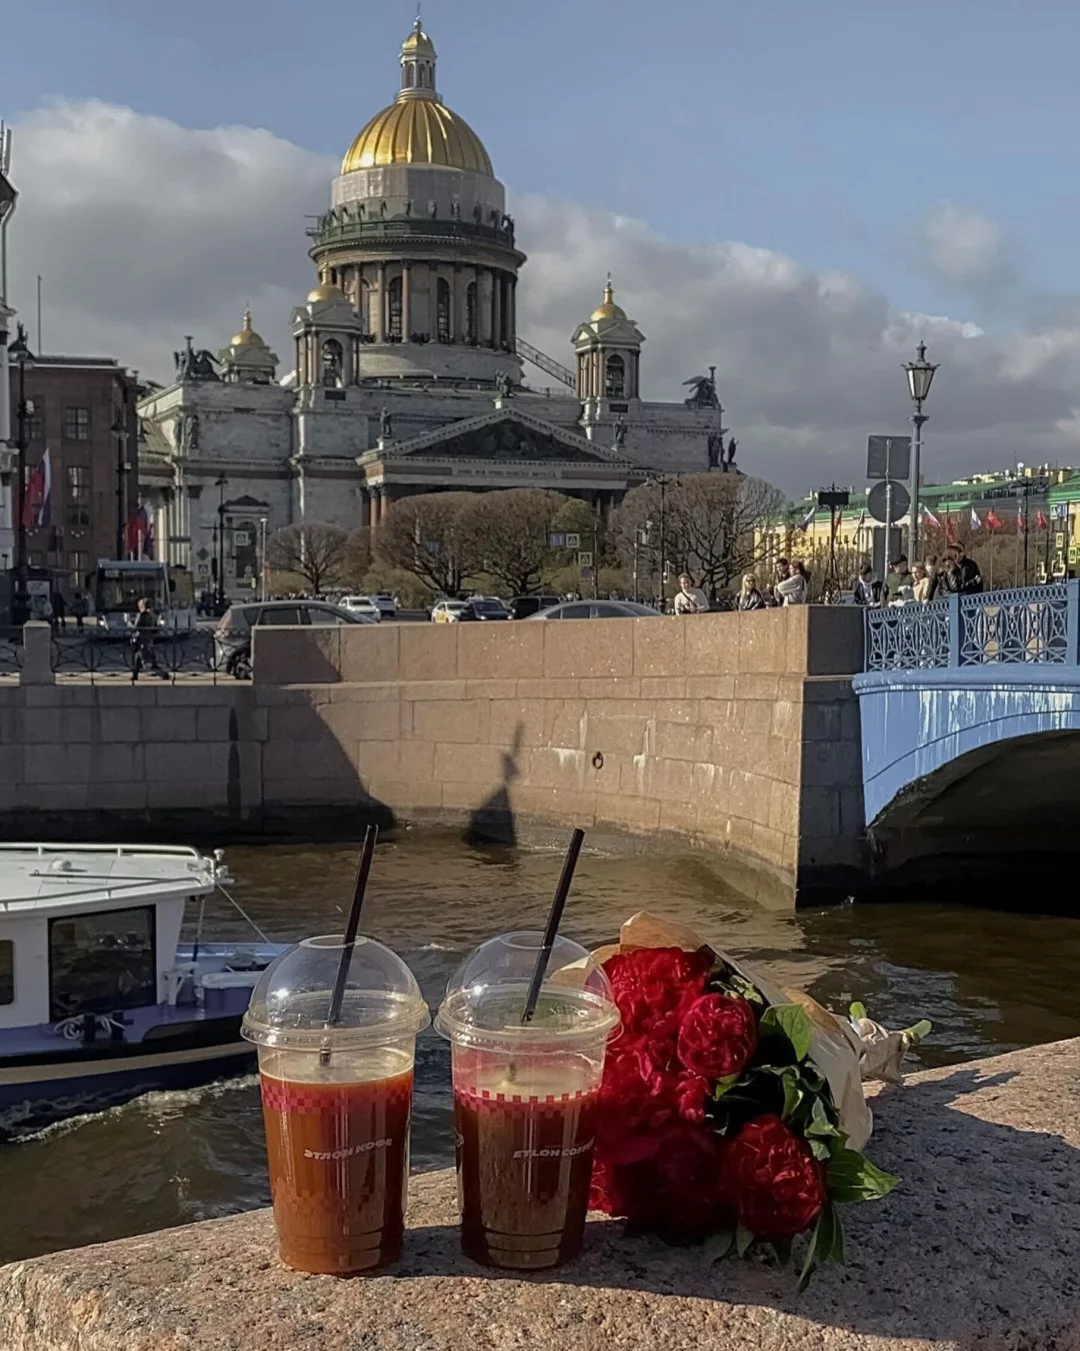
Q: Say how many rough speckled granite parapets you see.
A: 1